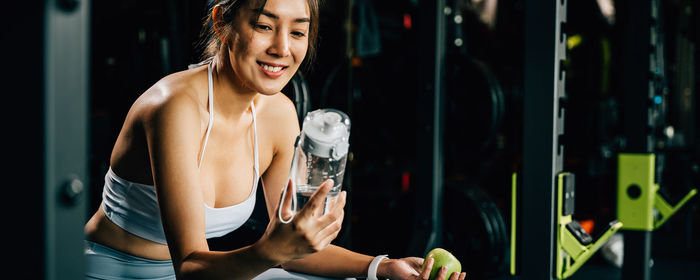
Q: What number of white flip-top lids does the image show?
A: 1